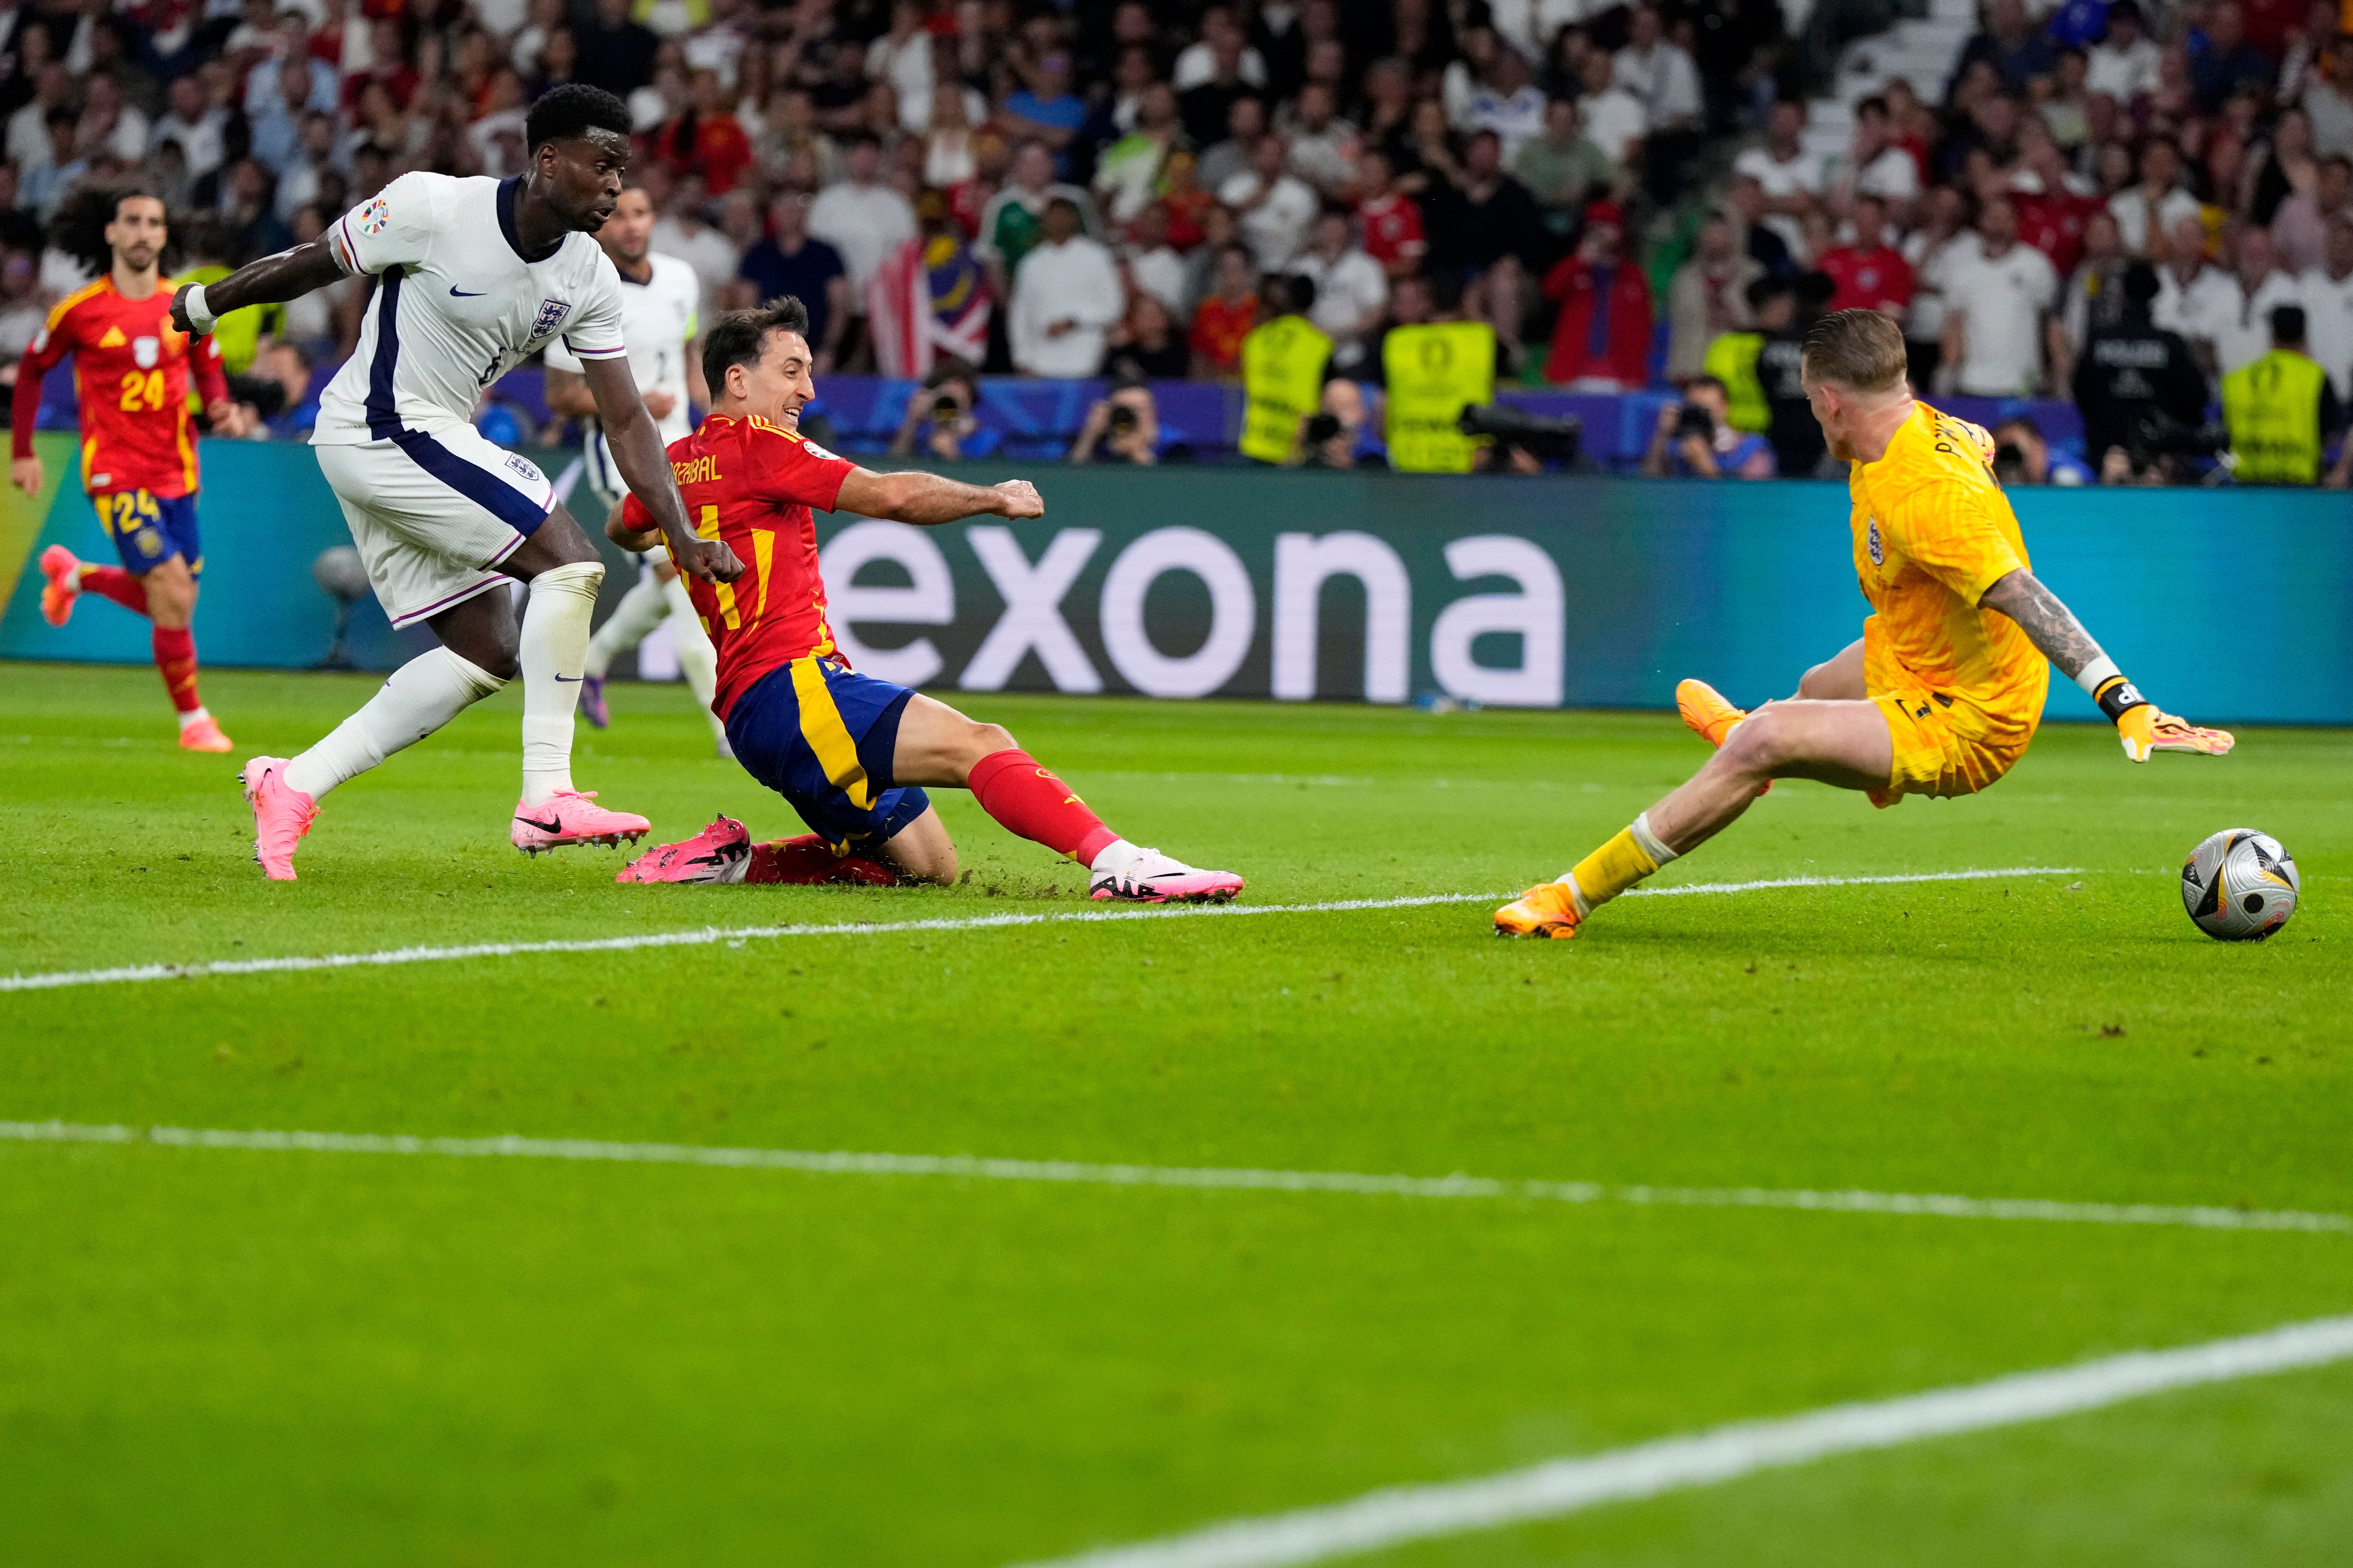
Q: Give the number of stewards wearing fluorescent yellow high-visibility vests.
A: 5